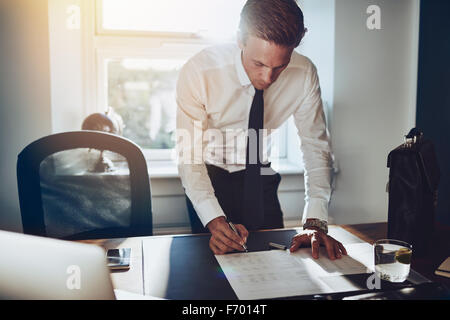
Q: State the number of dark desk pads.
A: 1